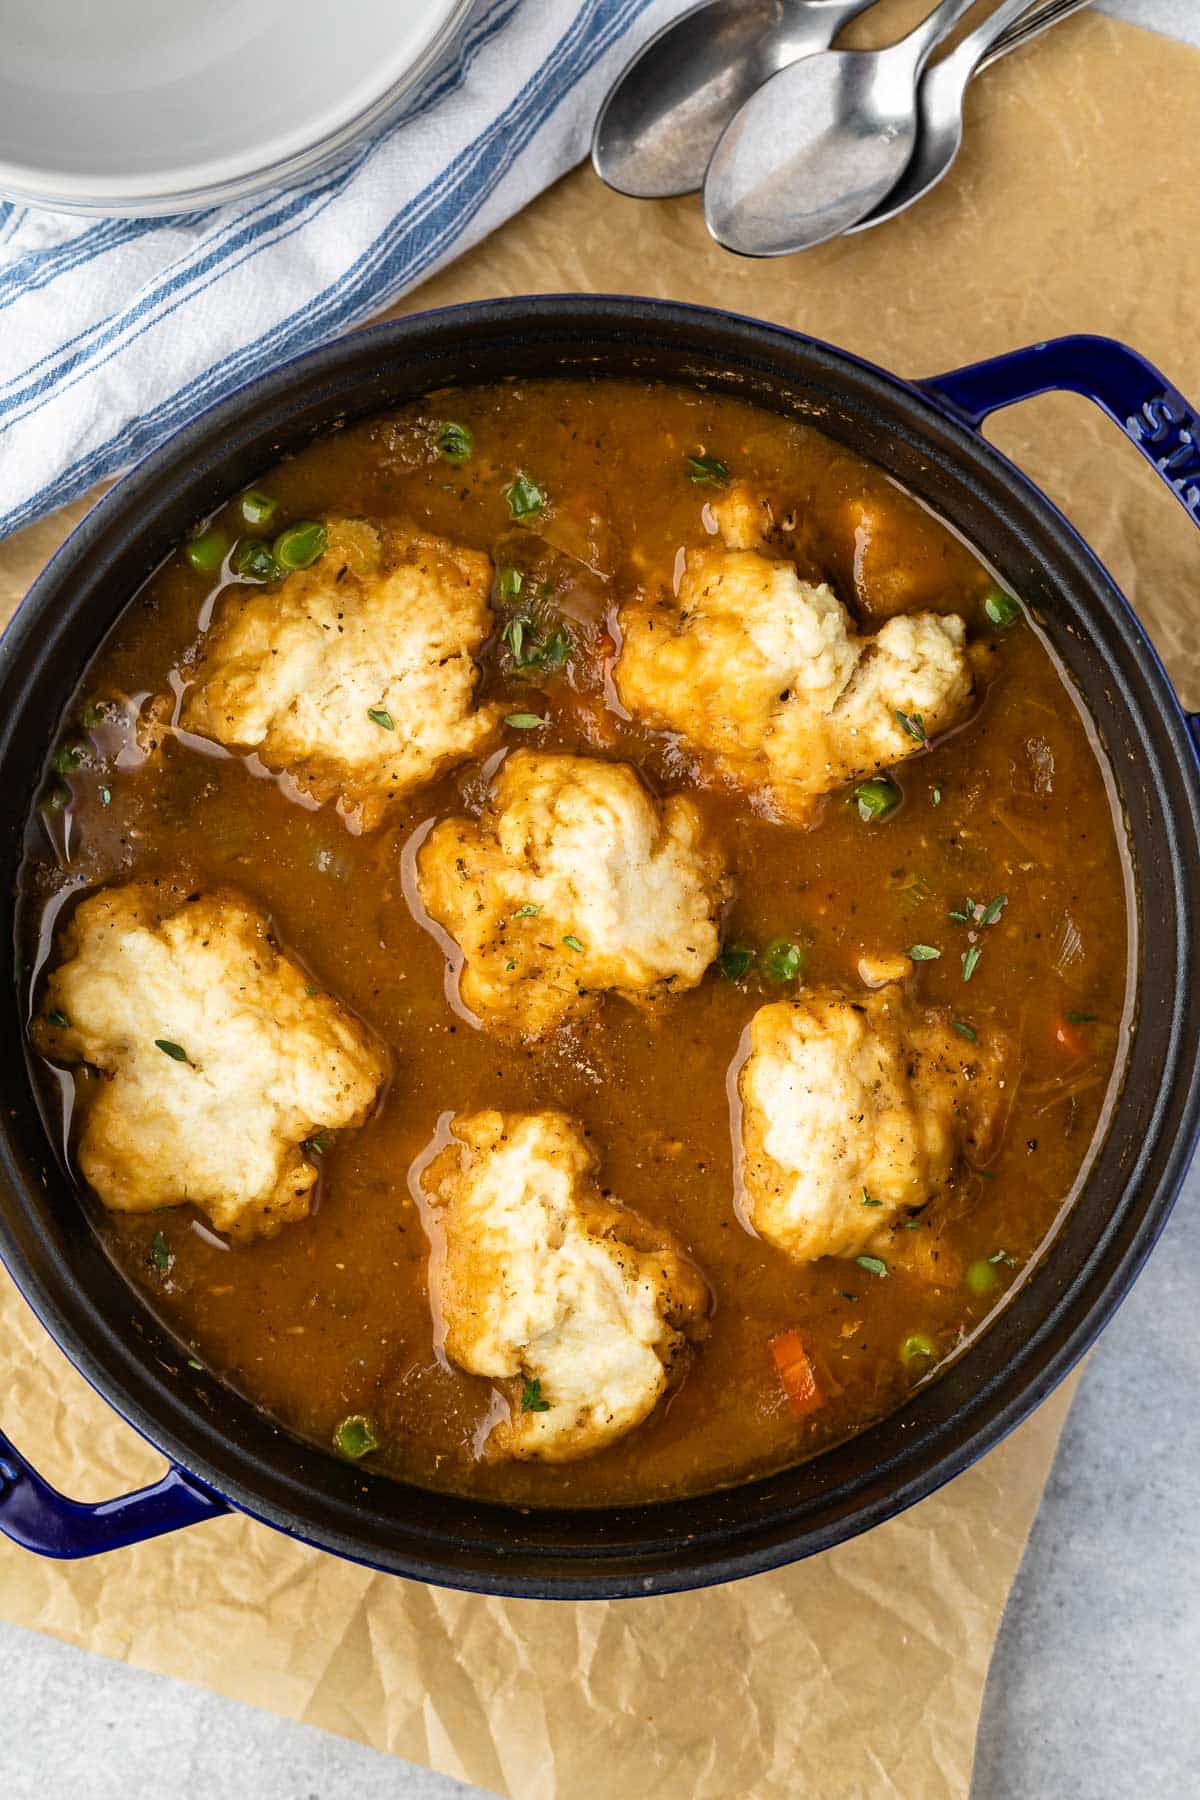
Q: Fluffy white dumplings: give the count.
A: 6